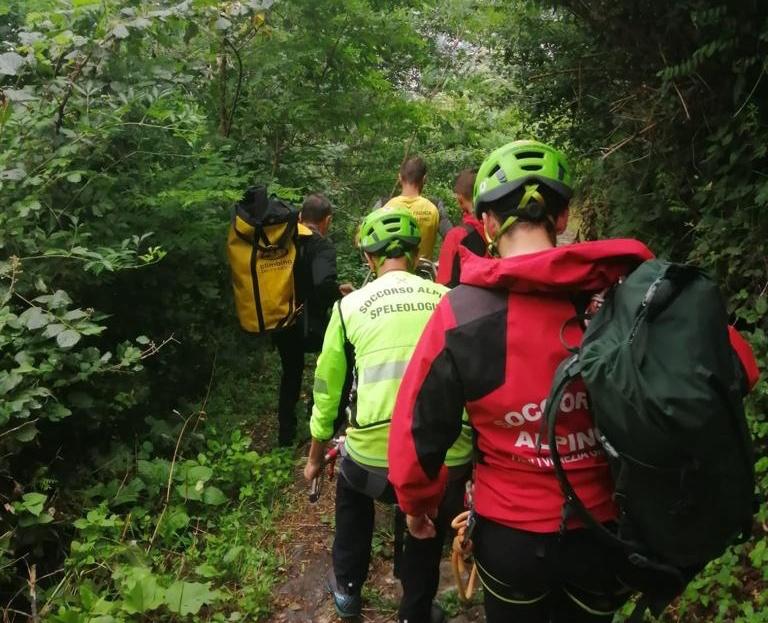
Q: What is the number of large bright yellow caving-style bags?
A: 1